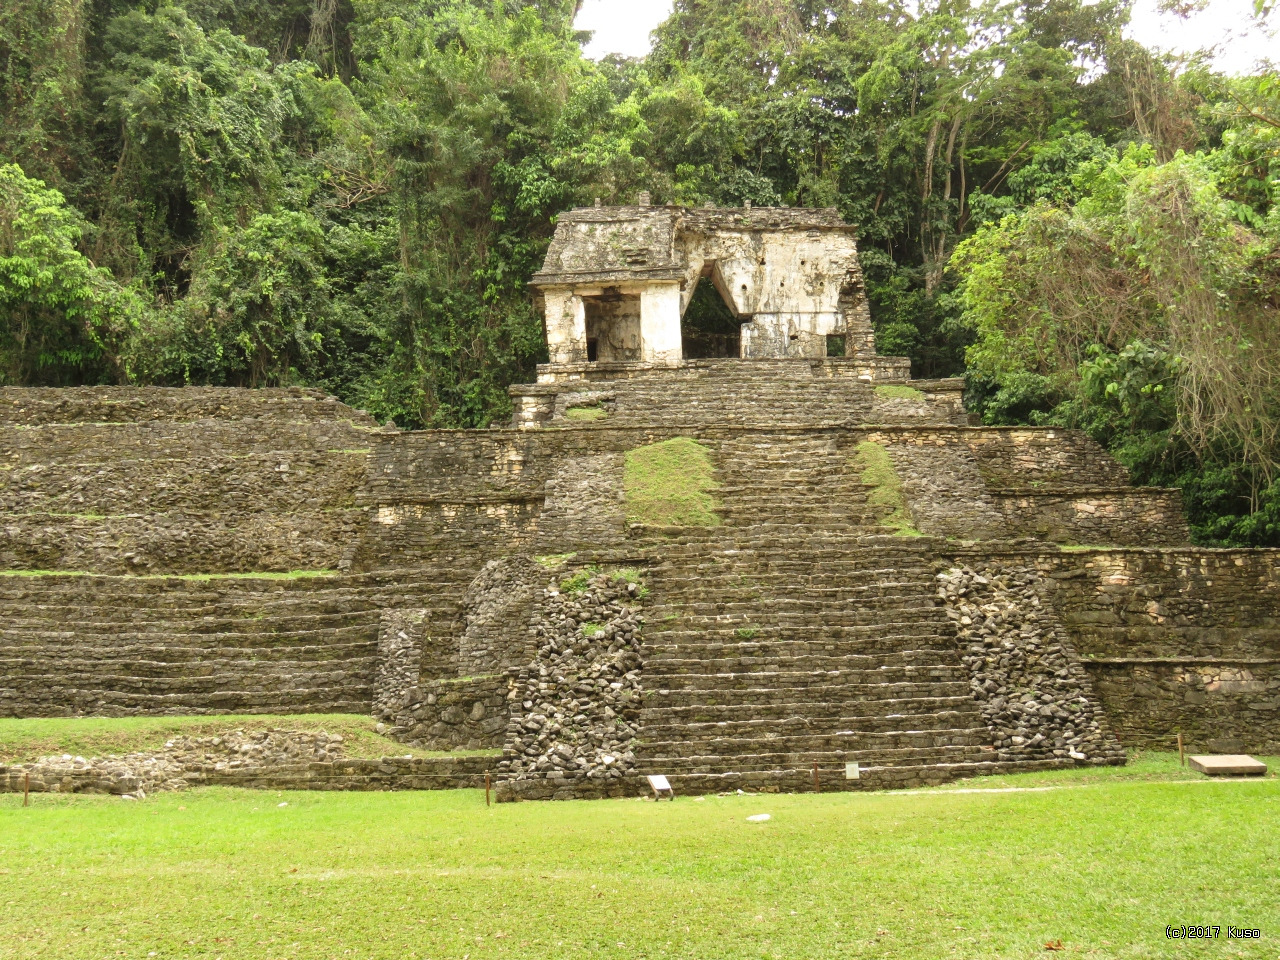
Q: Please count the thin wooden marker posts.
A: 4